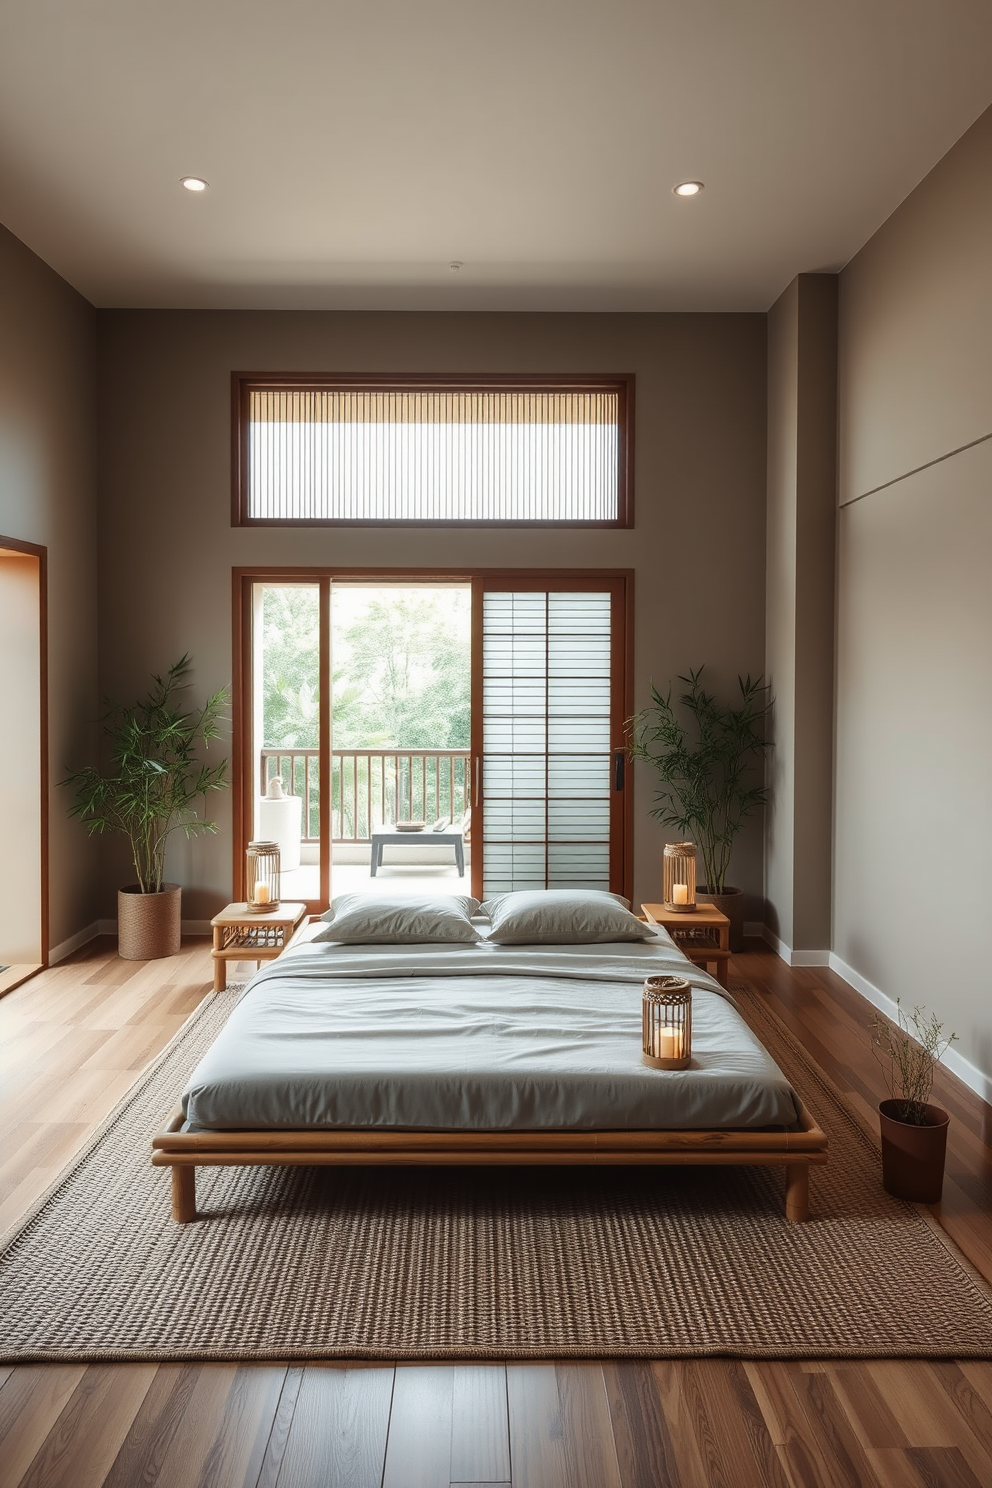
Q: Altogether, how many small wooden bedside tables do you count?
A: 2